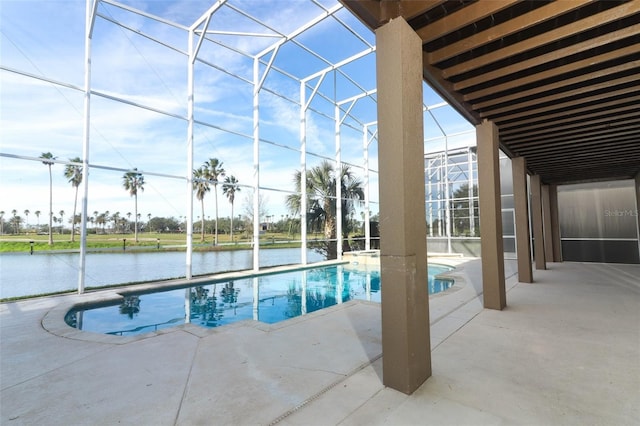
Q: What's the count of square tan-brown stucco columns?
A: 5